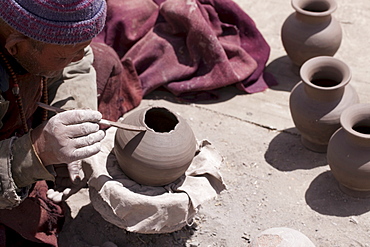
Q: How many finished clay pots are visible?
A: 3